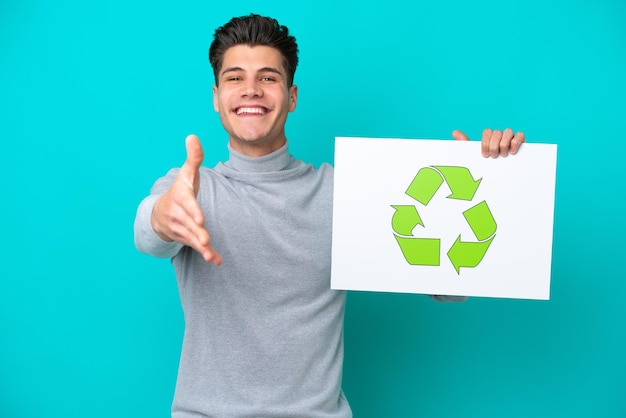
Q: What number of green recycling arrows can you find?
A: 3